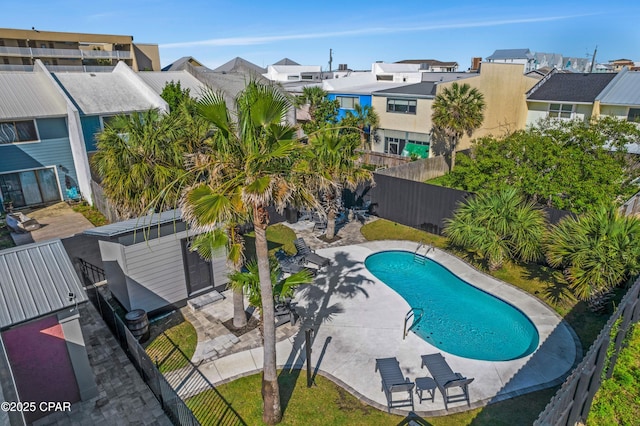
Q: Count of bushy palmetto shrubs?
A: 2